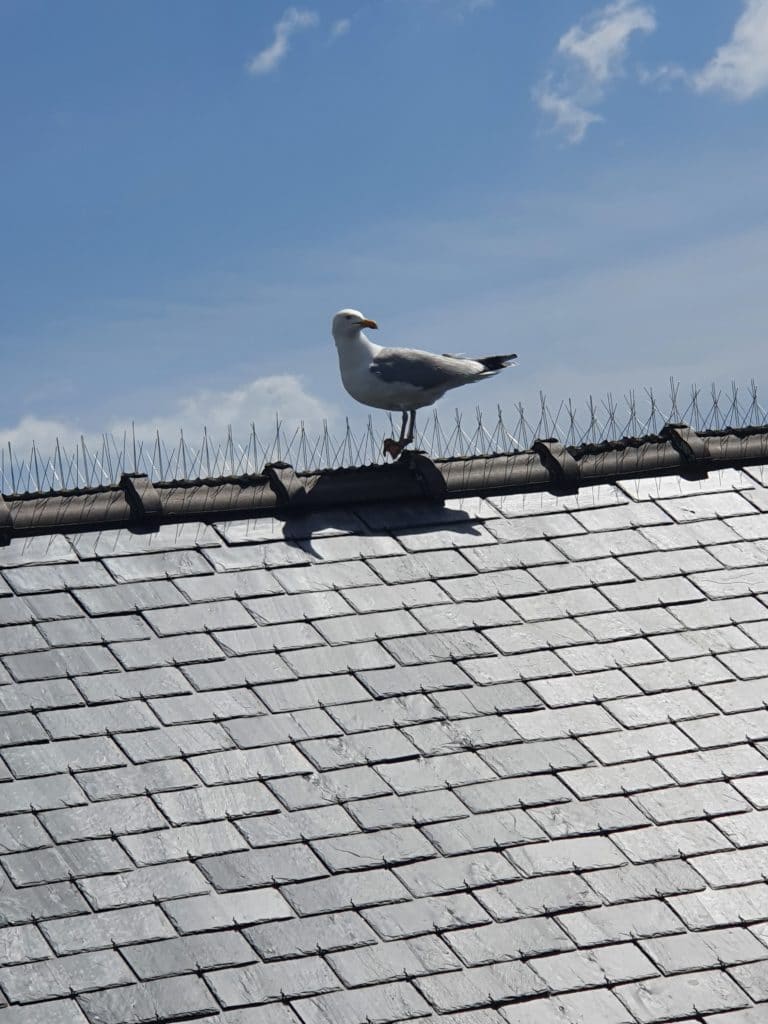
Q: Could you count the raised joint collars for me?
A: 6